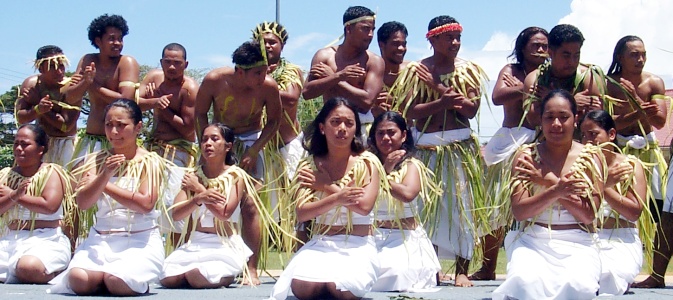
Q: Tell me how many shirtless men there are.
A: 11